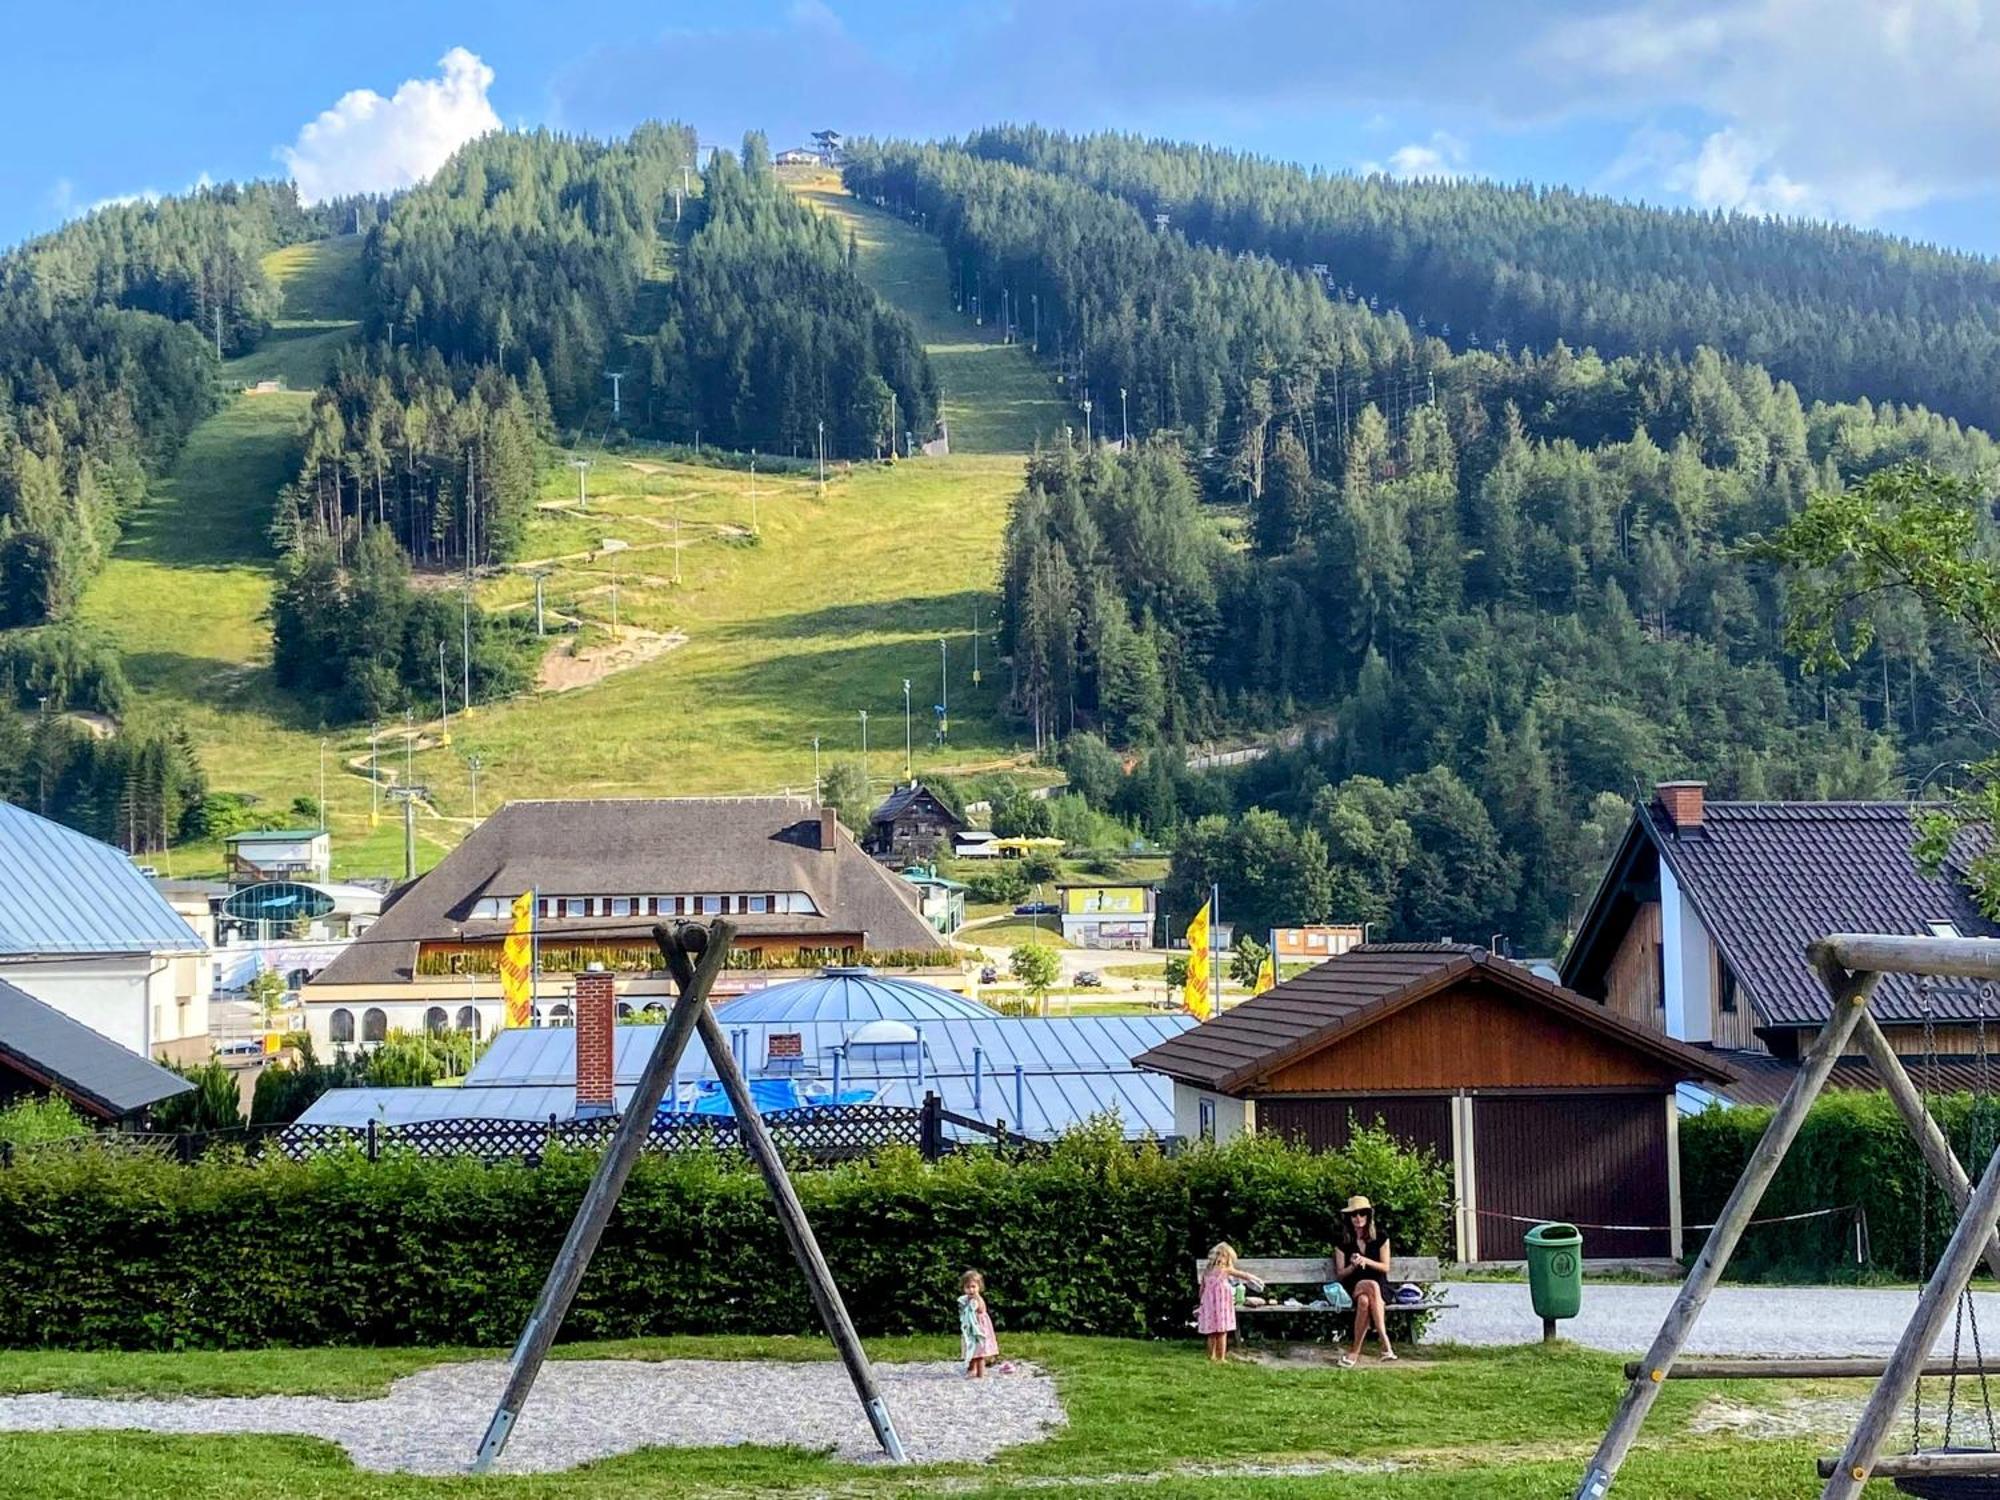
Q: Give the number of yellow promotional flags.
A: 3